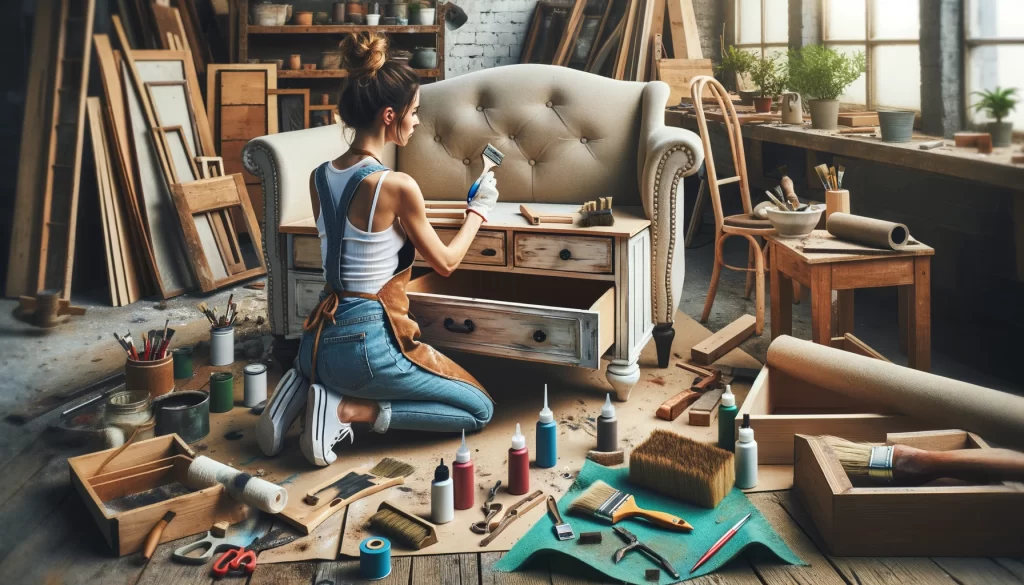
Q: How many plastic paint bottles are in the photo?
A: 7